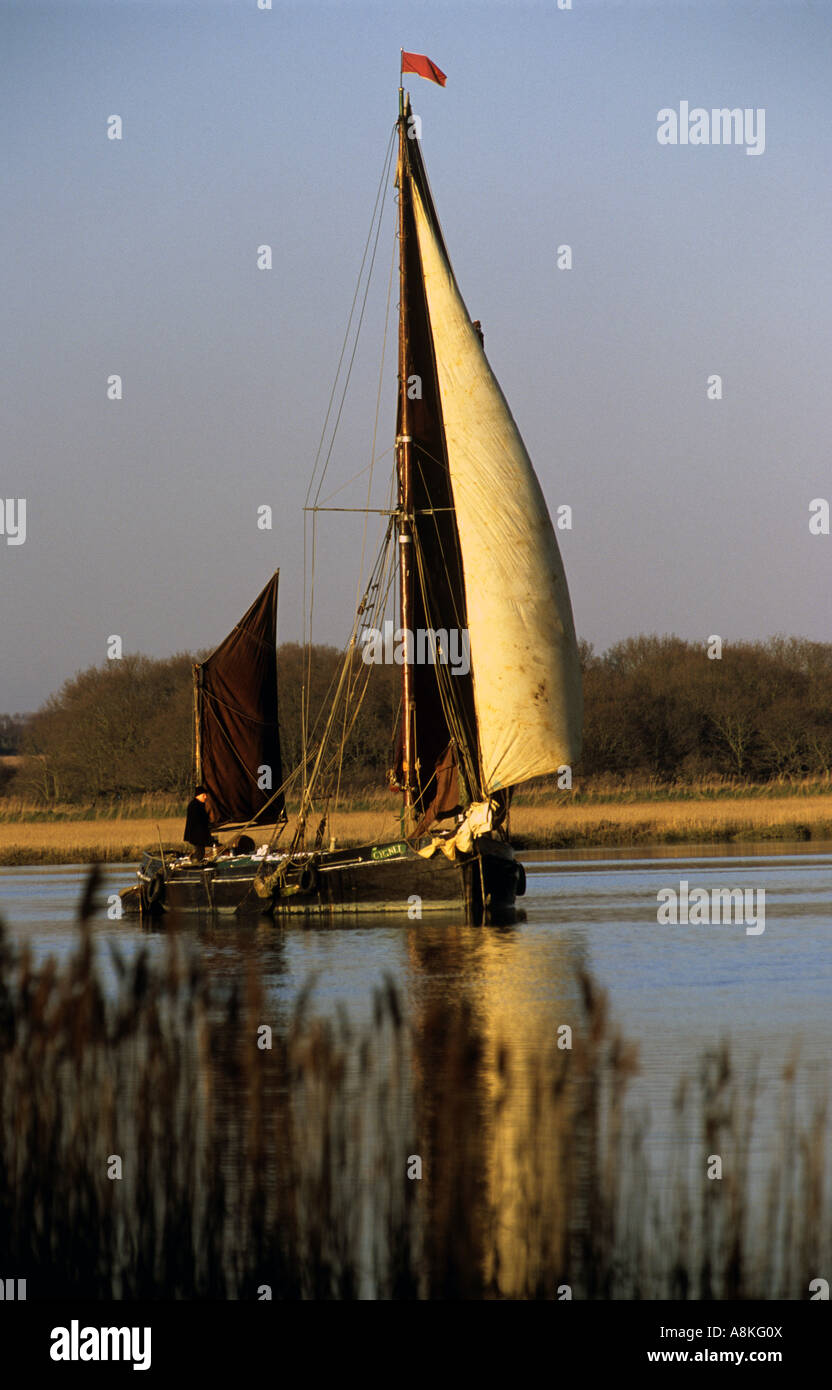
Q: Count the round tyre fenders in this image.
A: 3